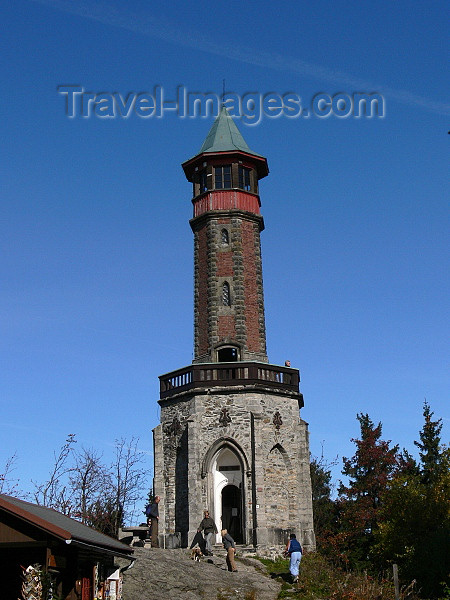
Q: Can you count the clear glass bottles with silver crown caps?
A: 0